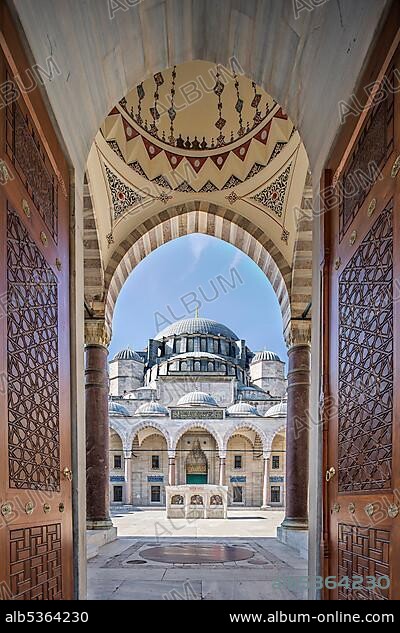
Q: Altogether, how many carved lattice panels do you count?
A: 6